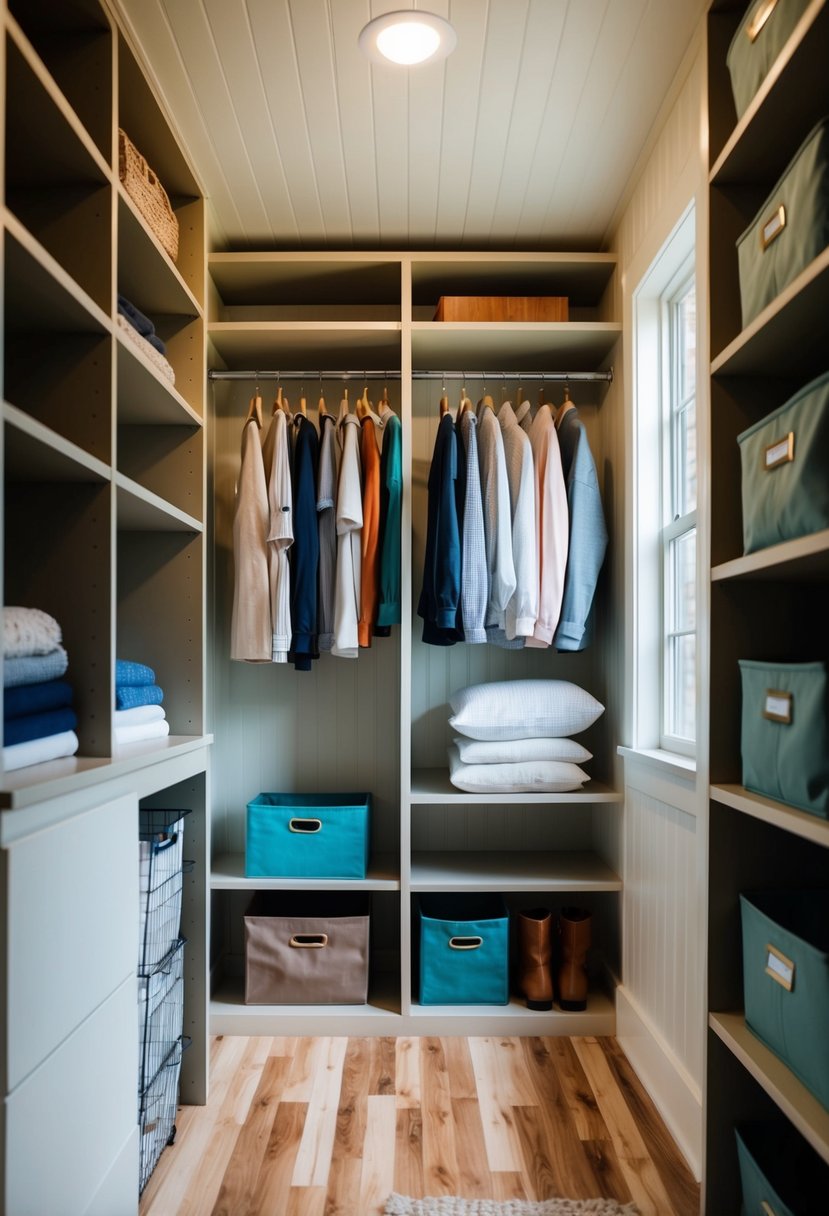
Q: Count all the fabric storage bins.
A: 9